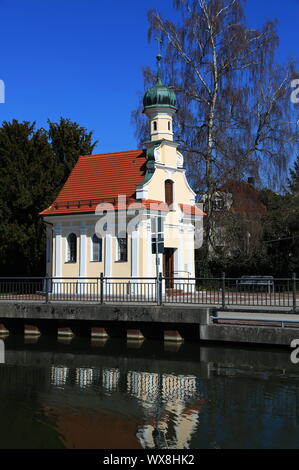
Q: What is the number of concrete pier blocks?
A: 6